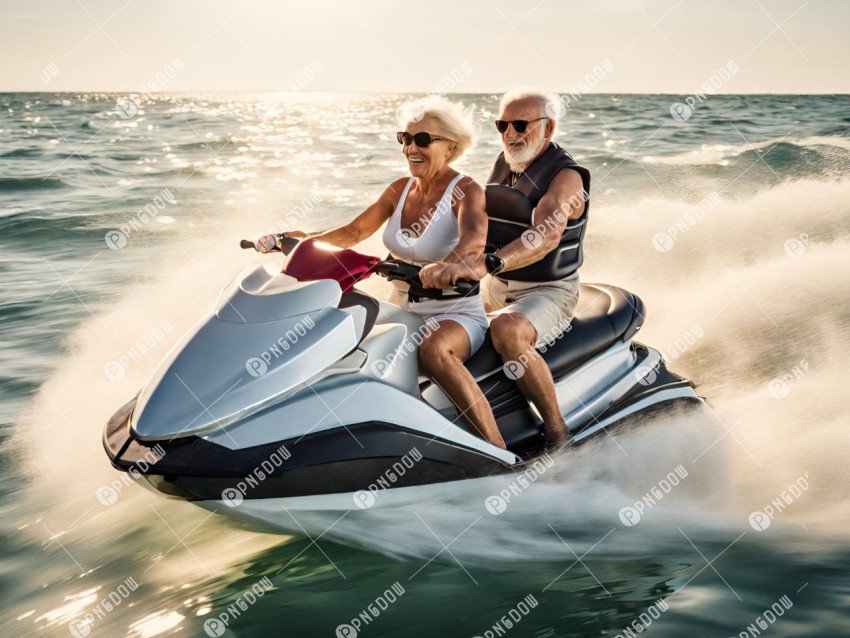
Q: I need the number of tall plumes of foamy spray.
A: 2